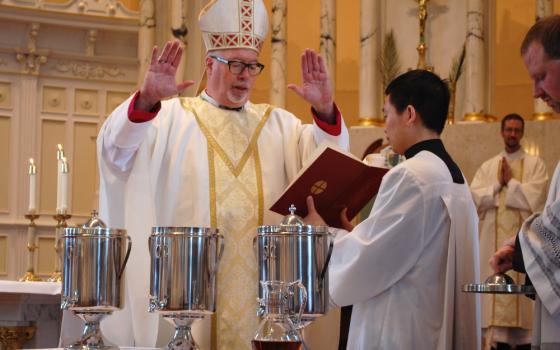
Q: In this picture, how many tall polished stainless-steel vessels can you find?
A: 3